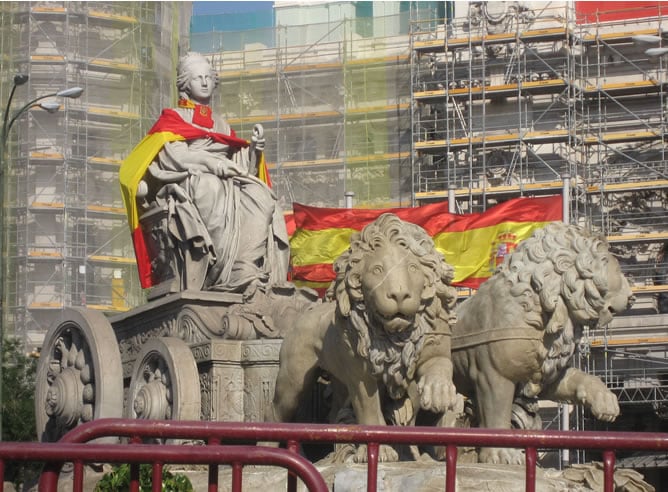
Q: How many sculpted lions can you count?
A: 2